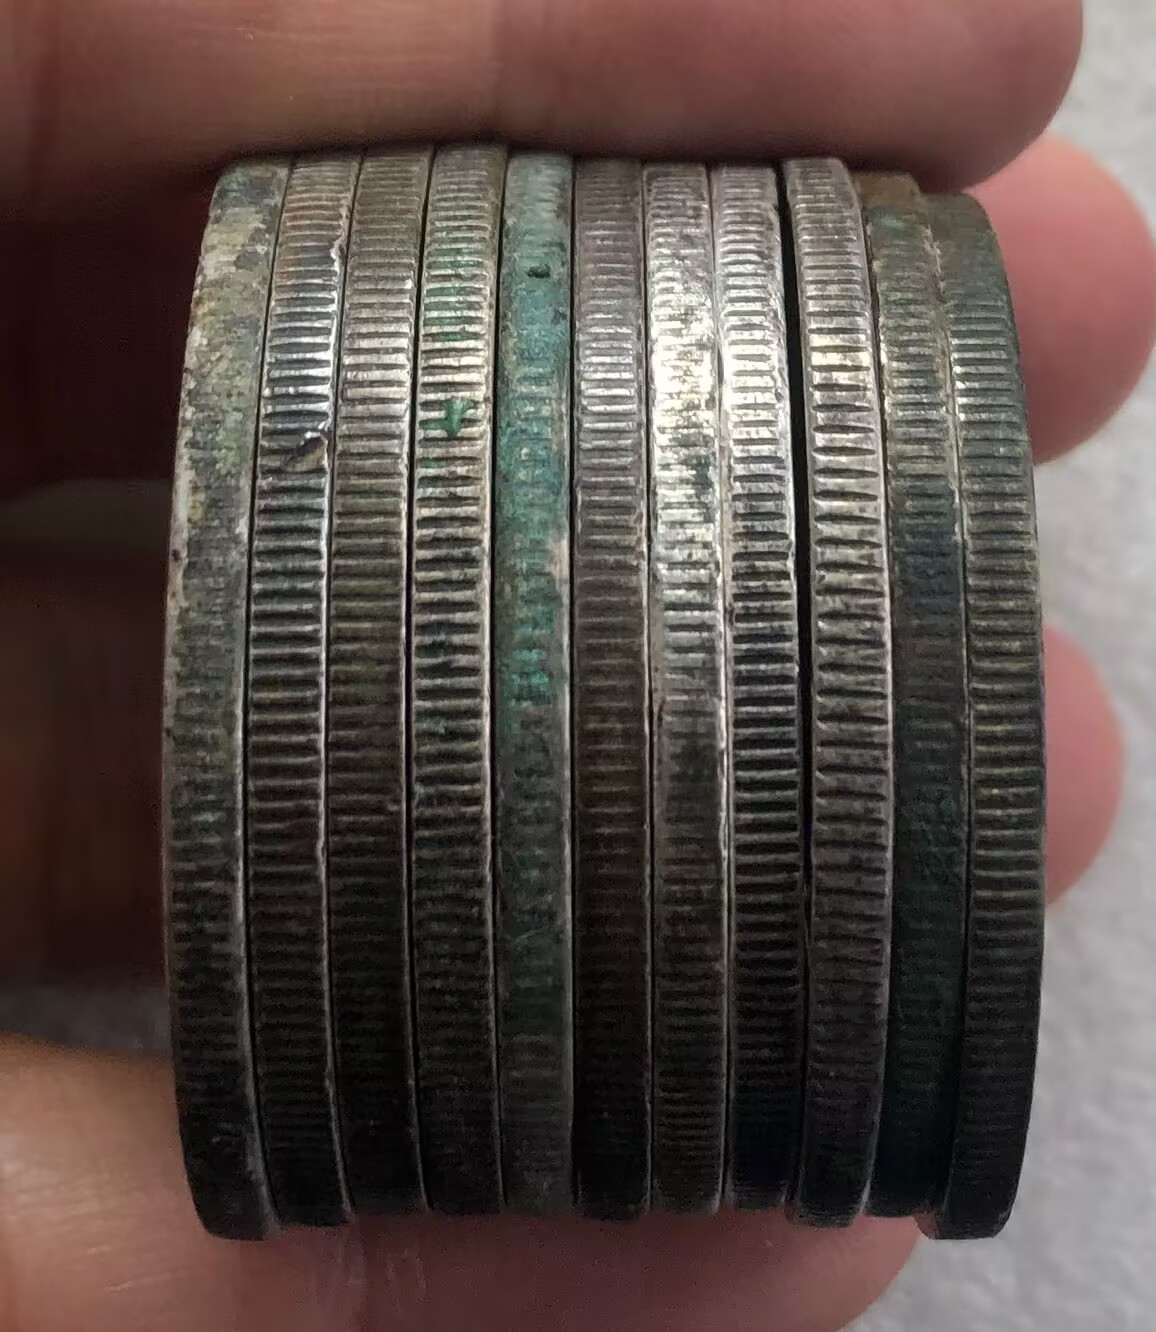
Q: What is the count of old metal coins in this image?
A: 11